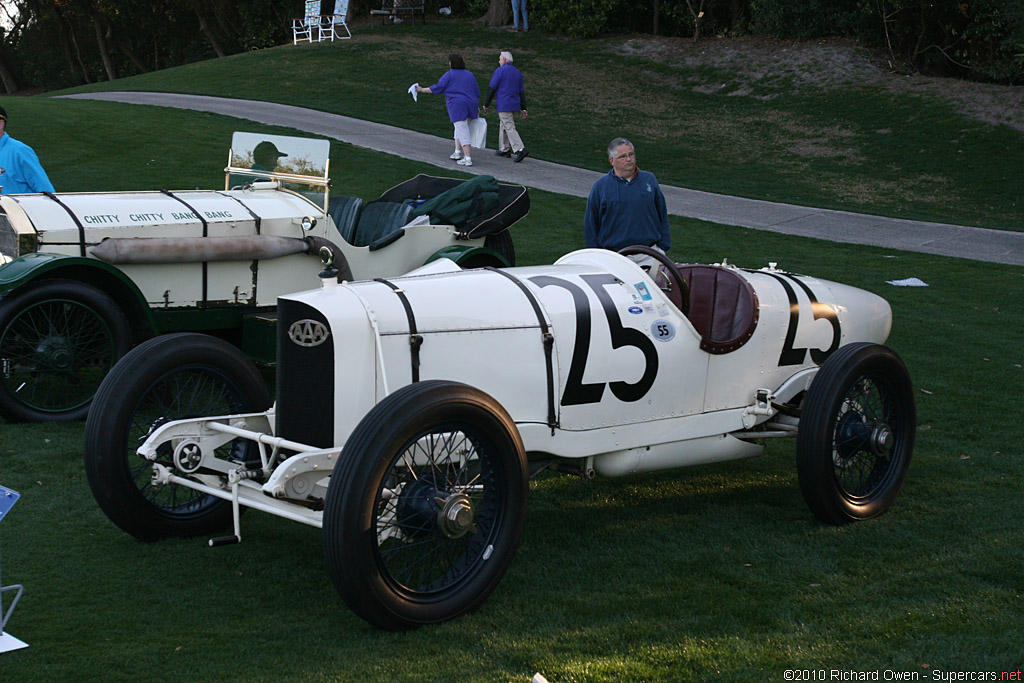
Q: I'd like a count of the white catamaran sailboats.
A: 0